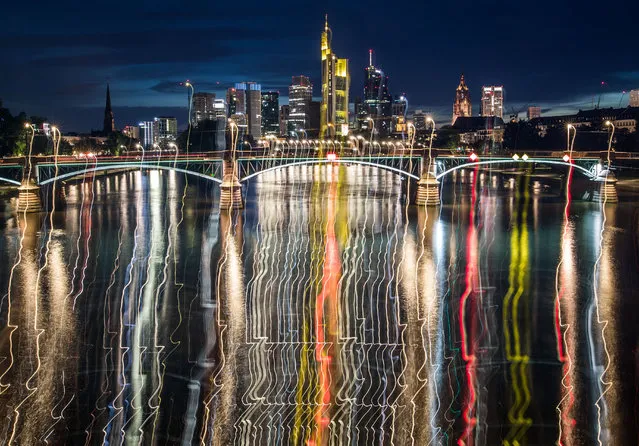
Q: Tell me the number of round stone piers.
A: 4